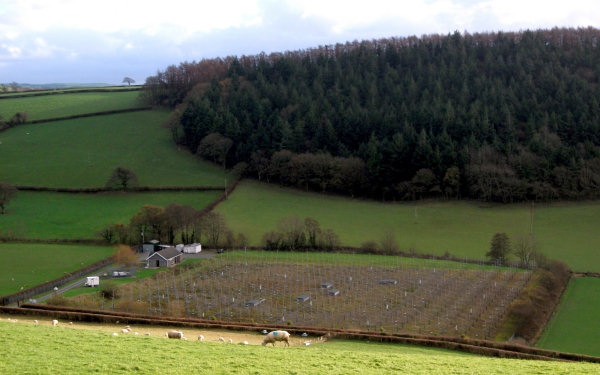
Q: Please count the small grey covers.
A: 5